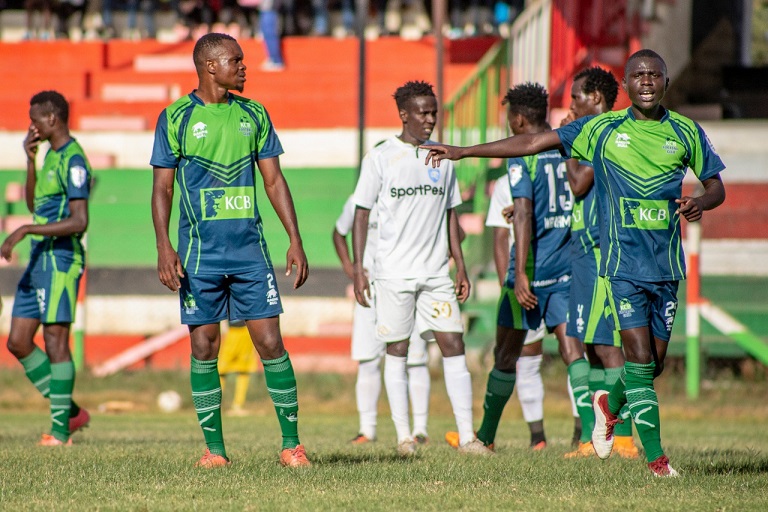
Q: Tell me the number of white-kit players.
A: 3